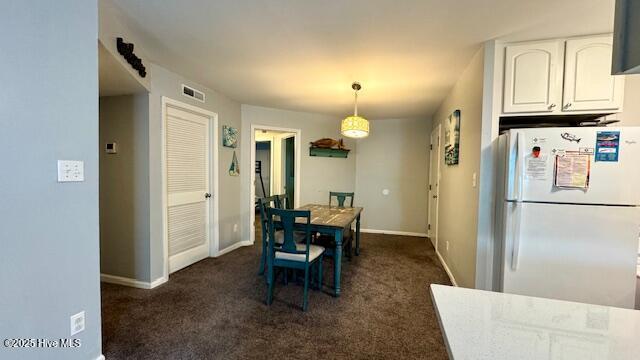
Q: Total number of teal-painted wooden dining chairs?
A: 4